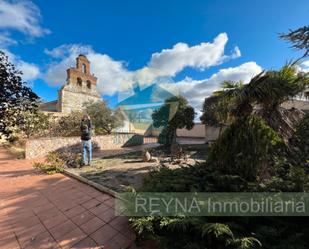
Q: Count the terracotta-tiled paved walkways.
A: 1